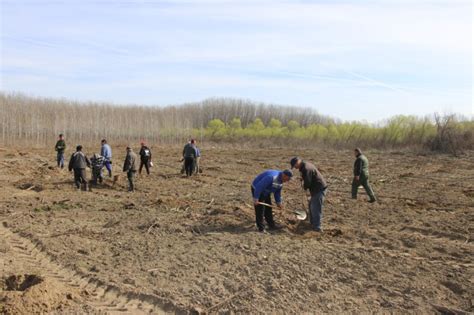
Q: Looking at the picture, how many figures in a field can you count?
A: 11